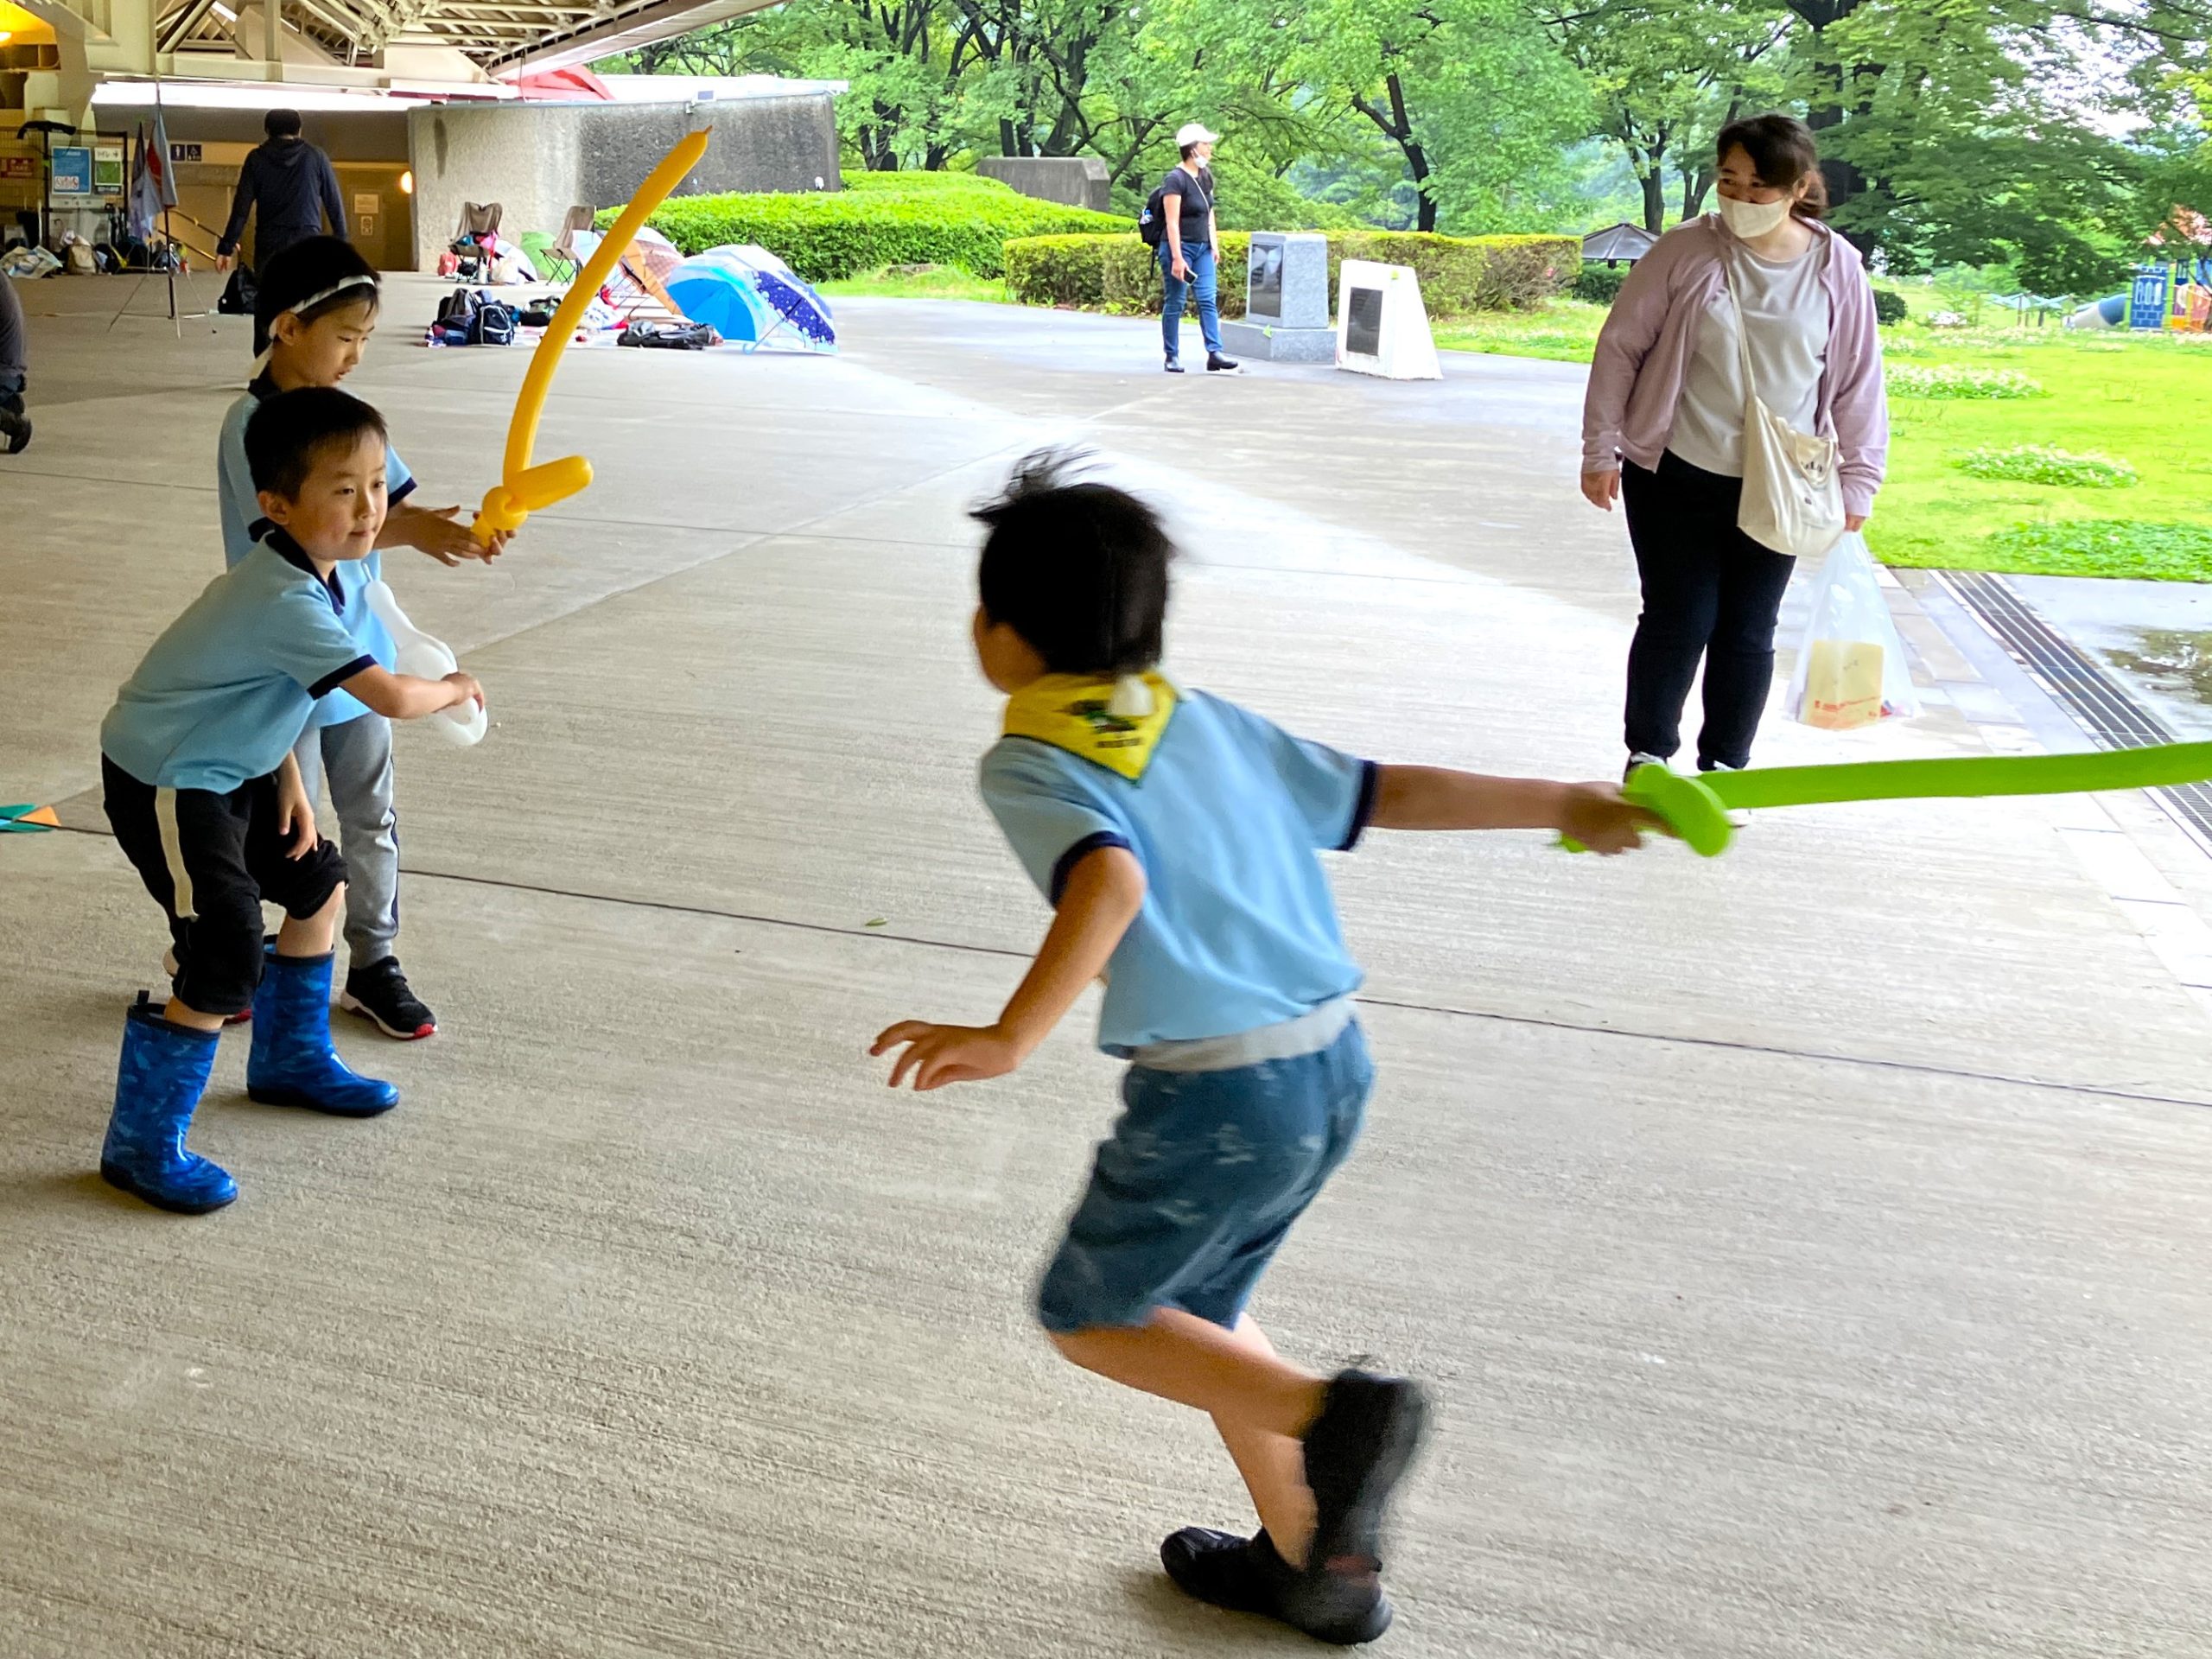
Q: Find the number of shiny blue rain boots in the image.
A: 2